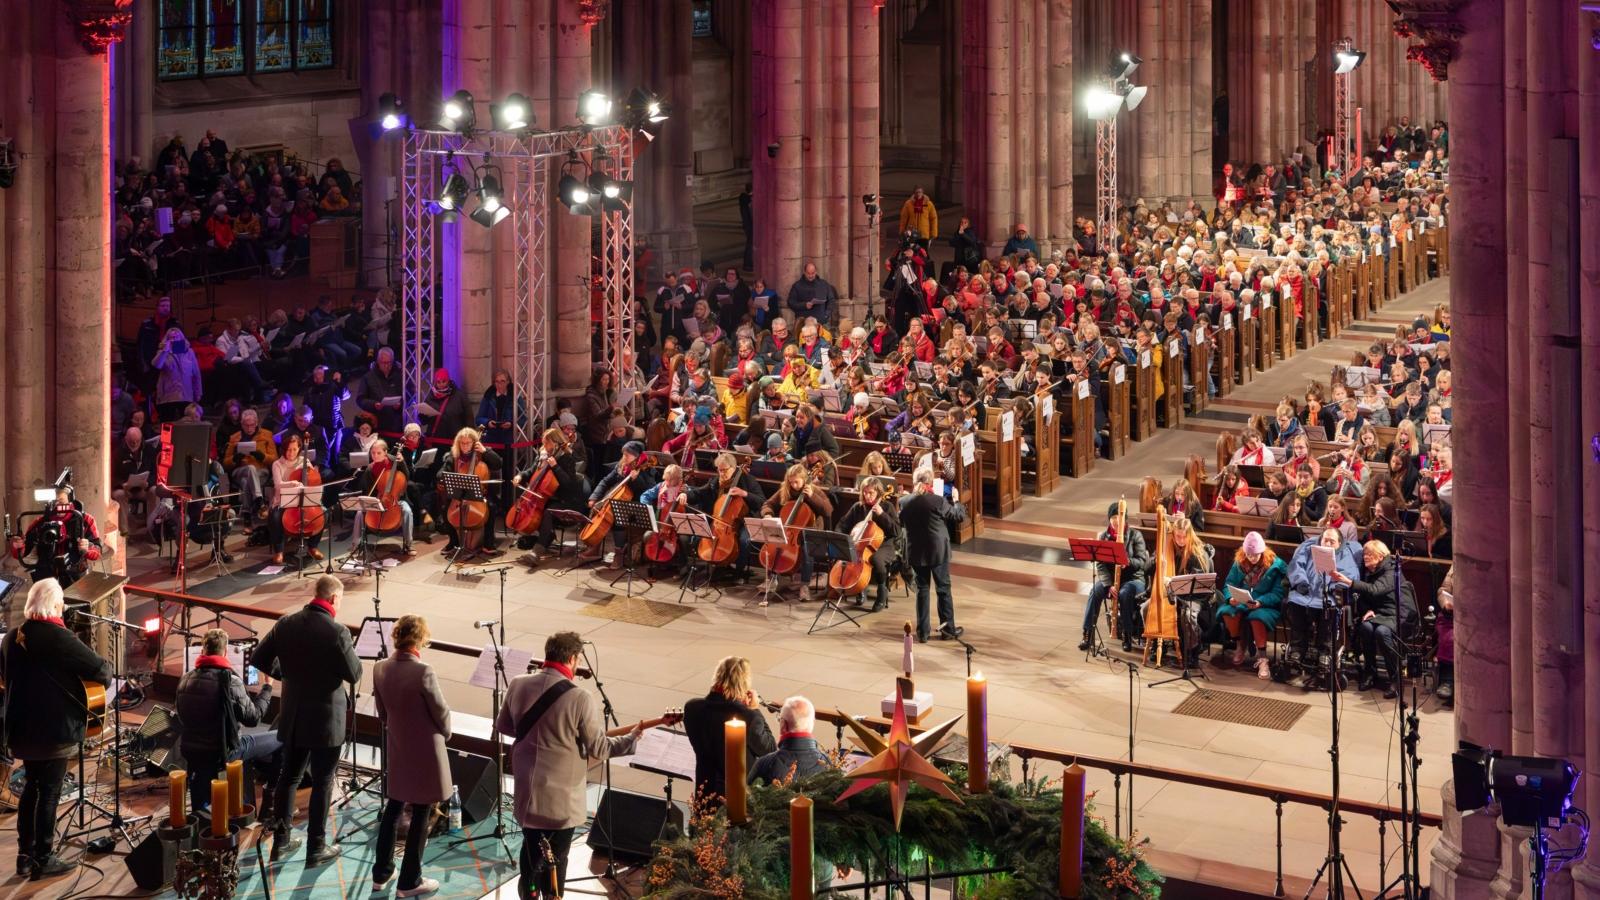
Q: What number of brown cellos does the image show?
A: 9